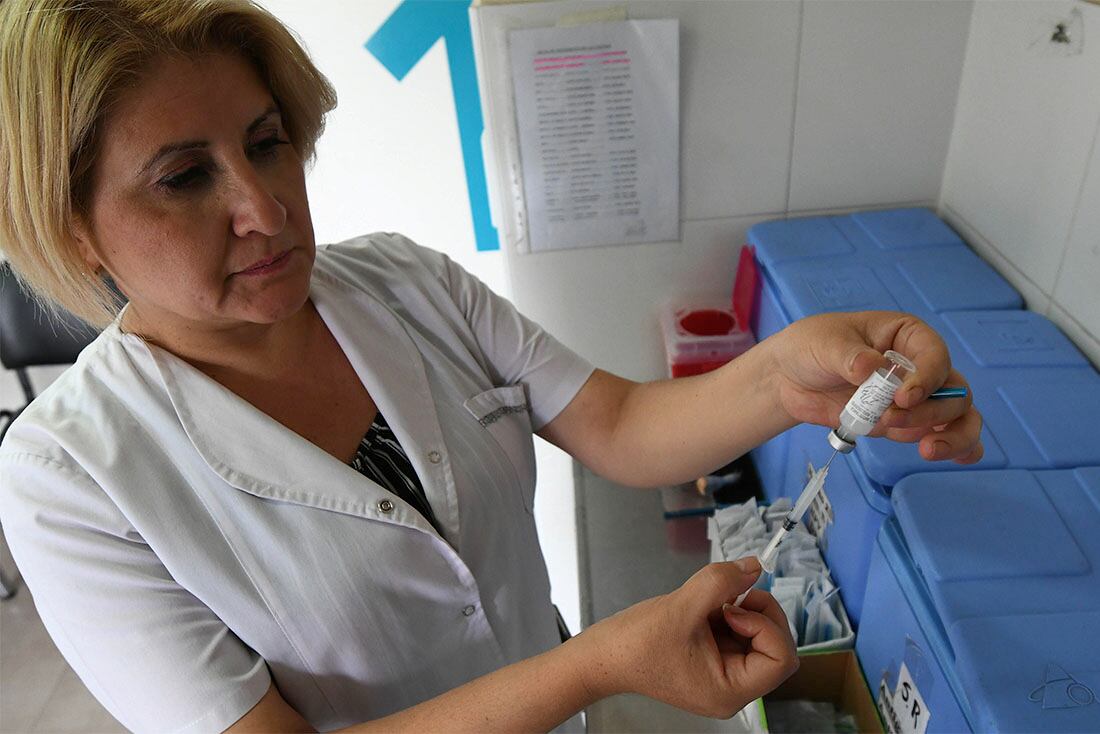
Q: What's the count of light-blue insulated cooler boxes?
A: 3